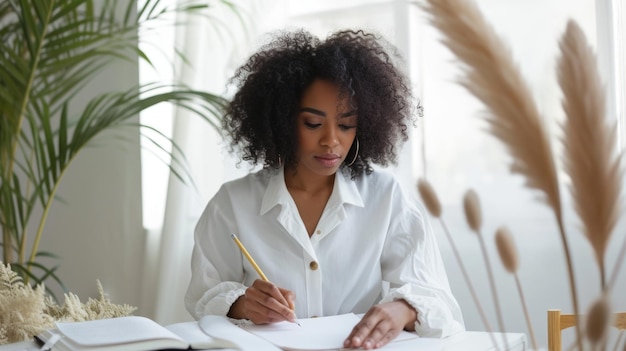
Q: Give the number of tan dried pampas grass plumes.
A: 2